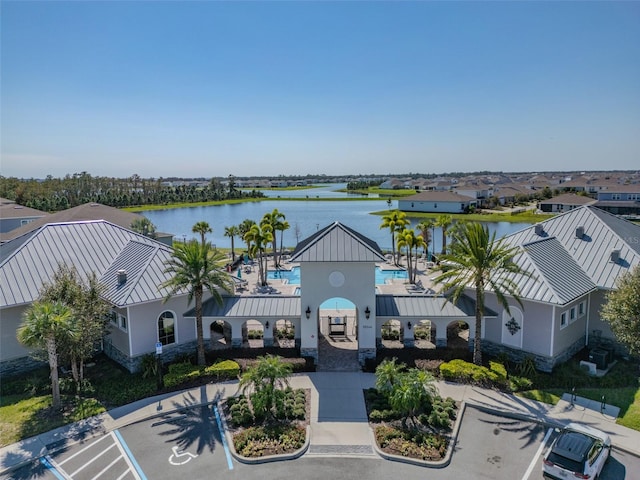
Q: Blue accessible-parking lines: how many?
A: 3